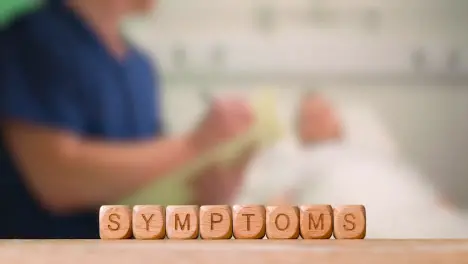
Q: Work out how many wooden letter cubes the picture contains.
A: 8